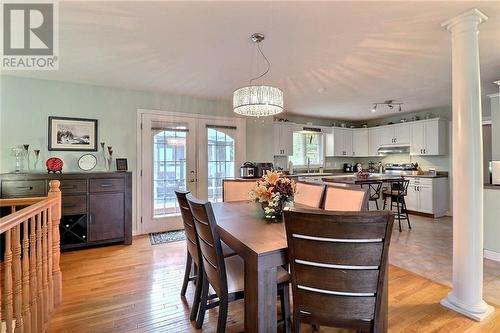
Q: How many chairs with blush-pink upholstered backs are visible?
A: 3